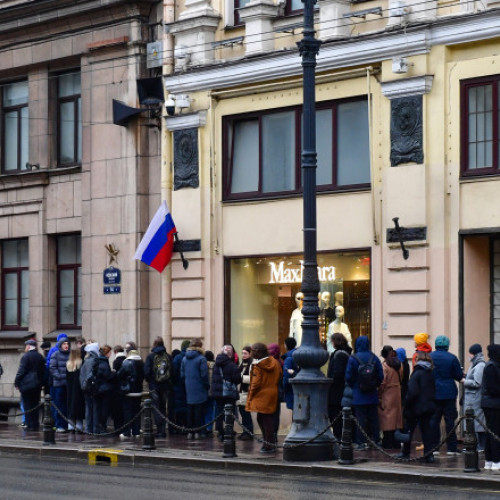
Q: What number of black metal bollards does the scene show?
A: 5